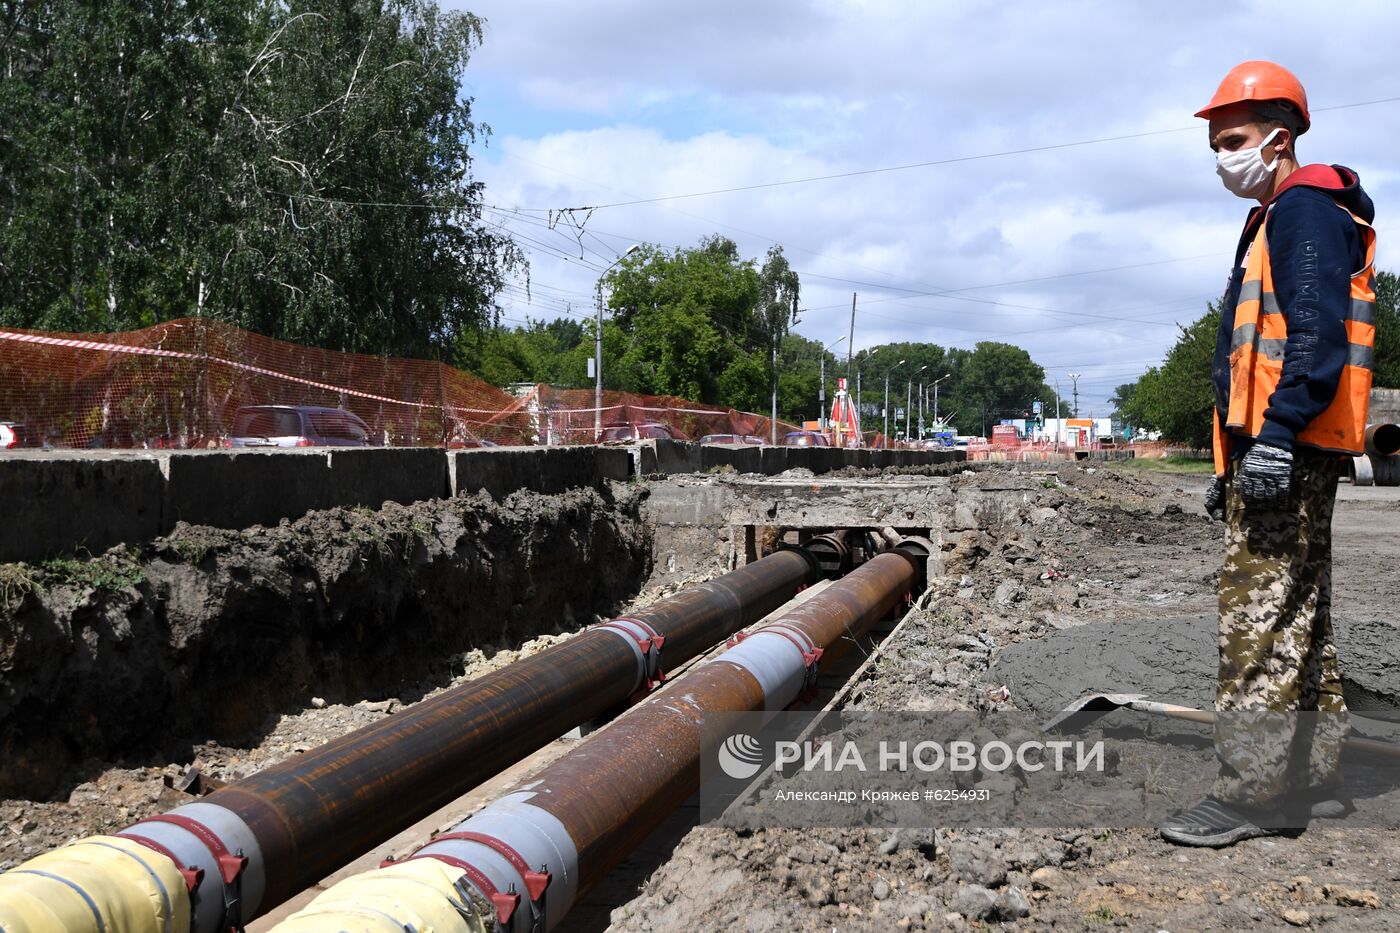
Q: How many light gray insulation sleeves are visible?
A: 4